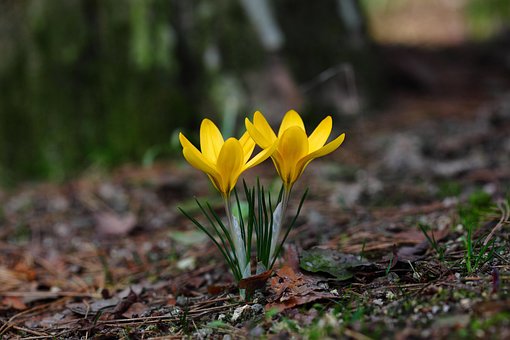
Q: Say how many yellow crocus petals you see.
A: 12